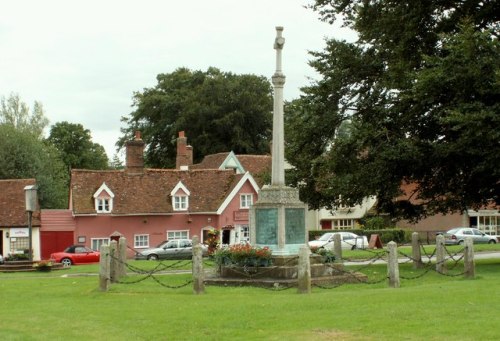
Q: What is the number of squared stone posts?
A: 11